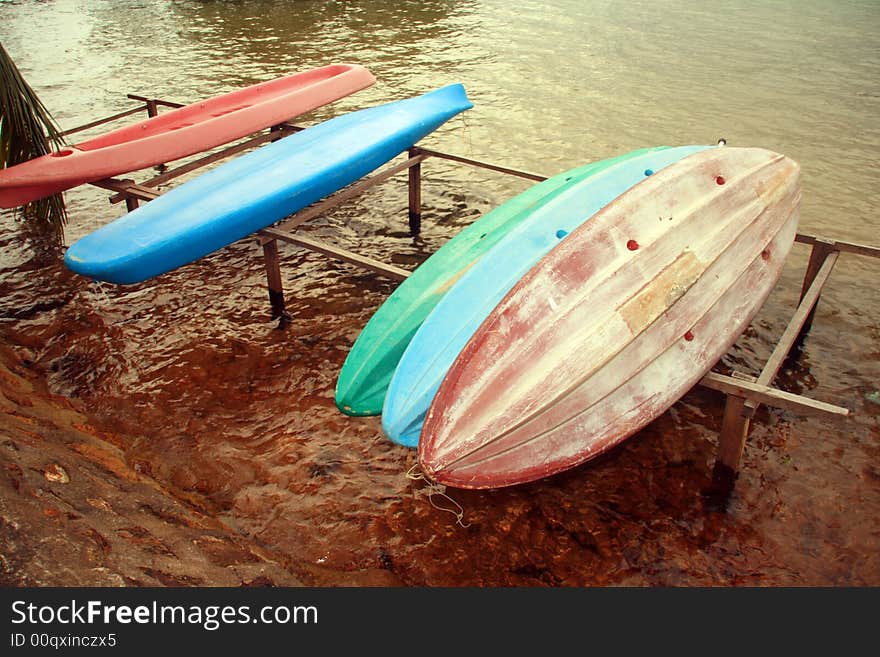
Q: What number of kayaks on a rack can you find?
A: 5